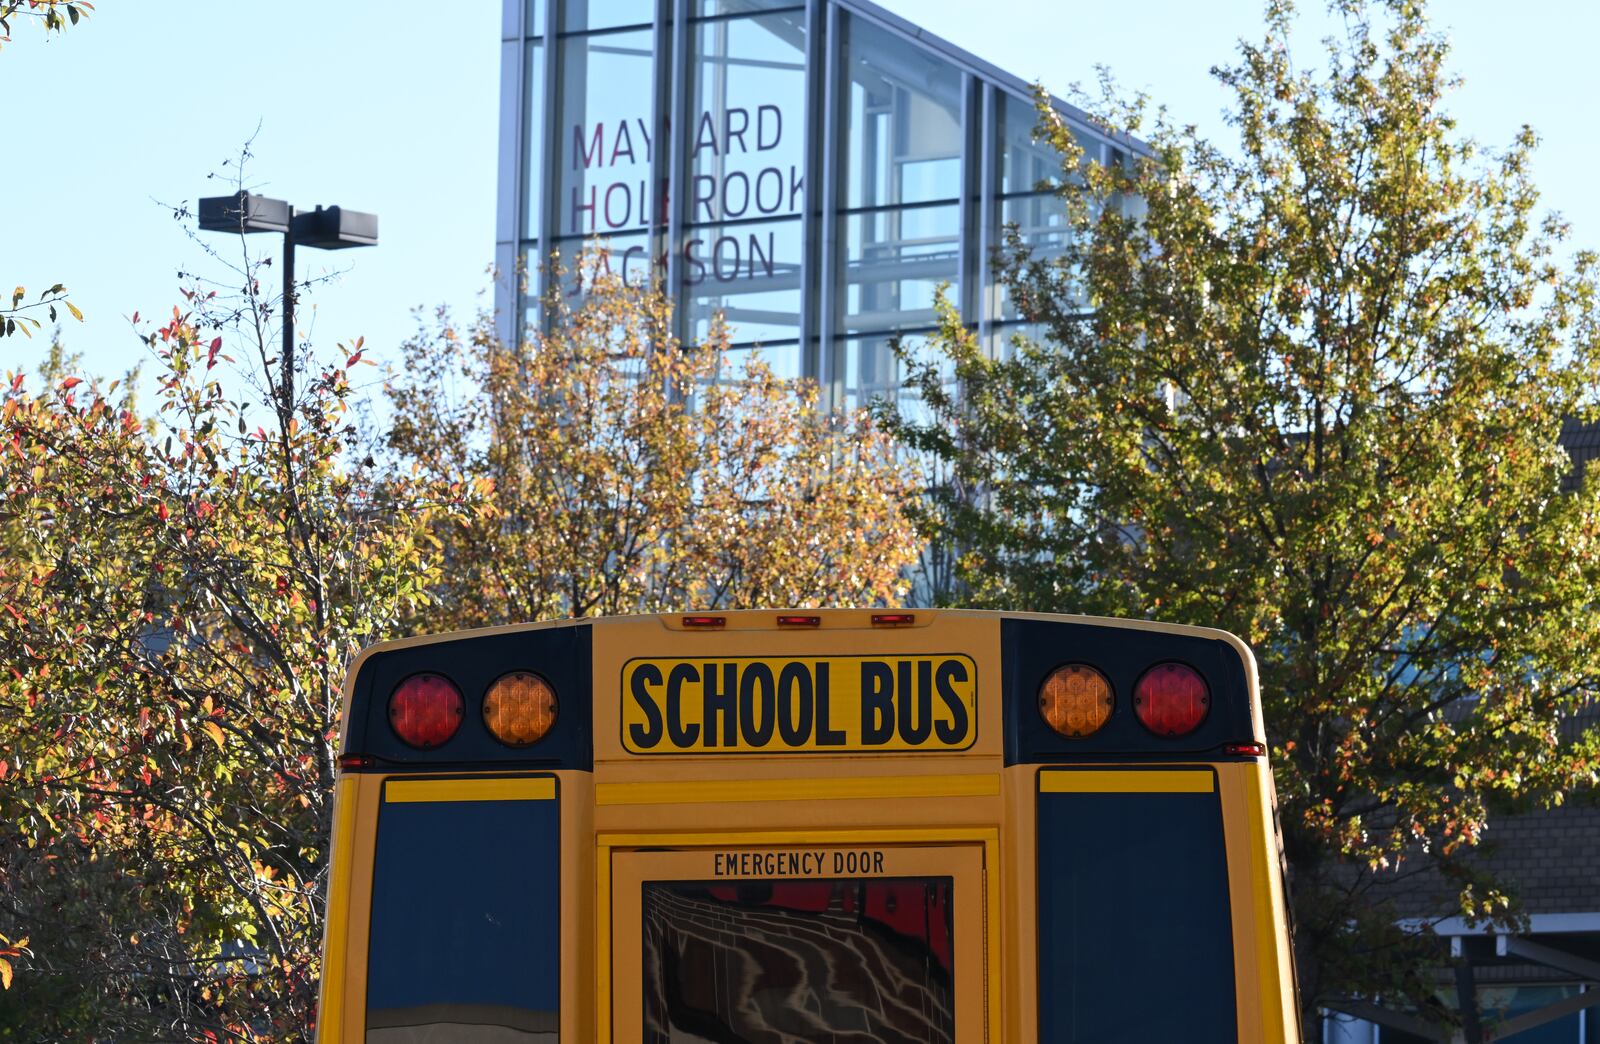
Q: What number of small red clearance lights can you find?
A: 5